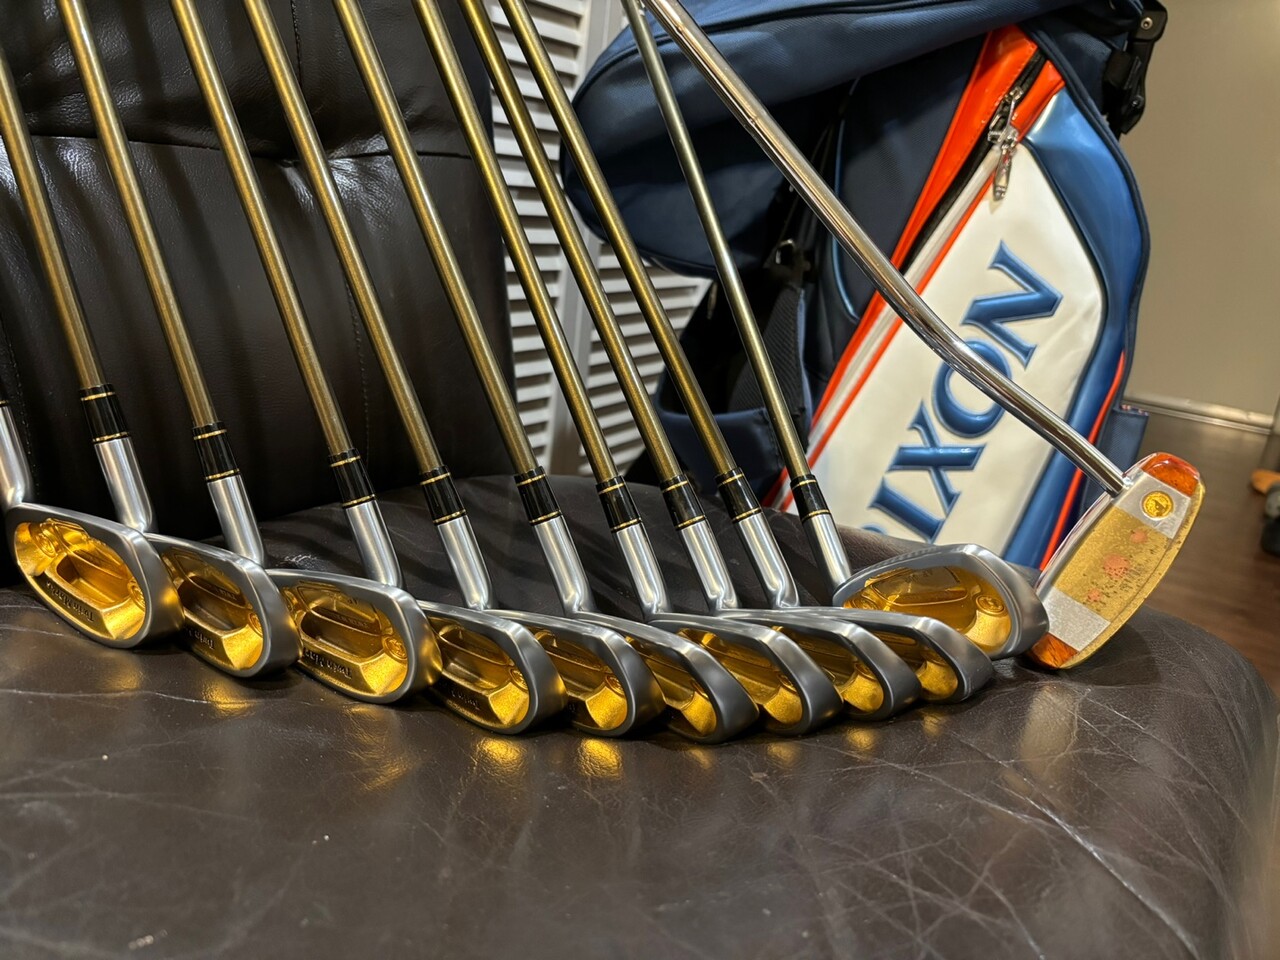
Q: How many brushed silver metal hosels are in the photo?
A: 10